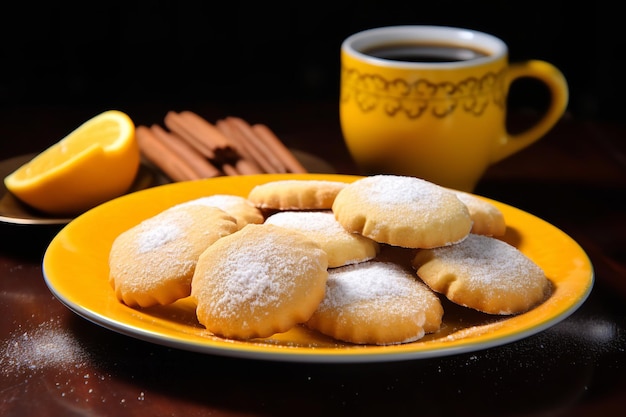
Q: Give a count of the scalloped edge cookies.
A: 9